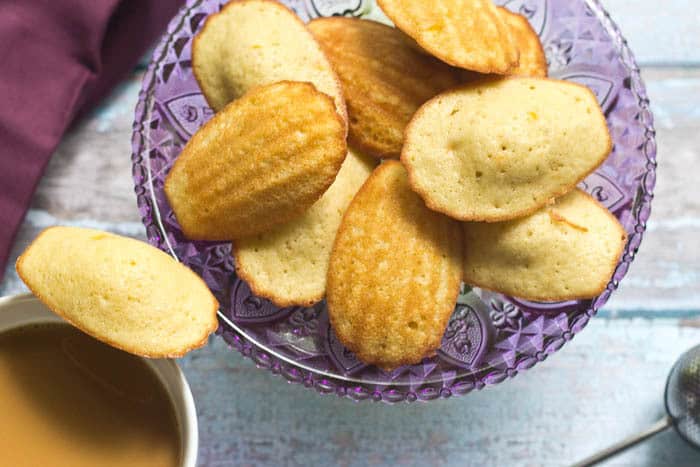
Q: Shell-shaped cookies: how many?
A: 10